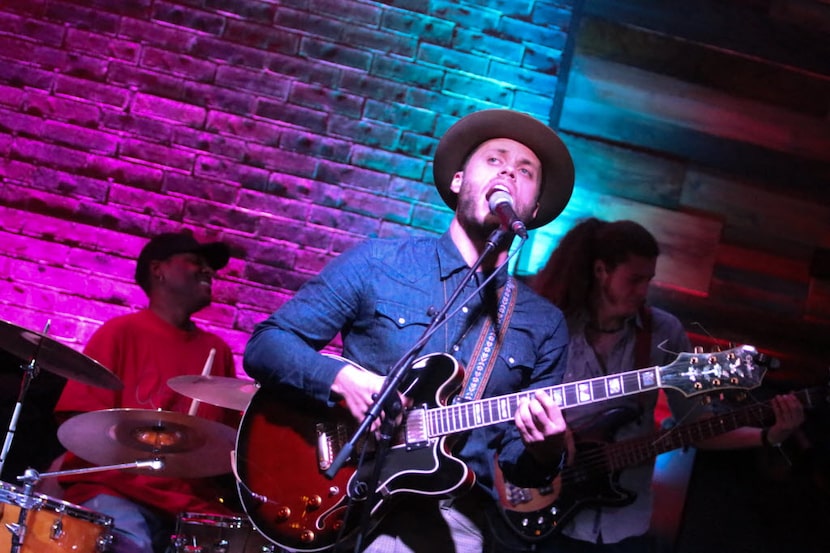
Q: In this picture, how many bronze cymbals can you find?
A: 3